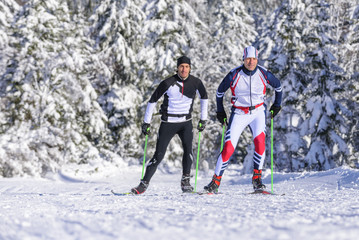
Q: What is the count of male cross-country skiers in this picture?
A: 2